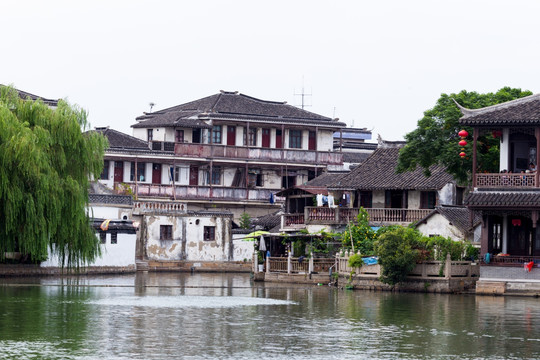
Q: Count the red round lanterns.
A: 3